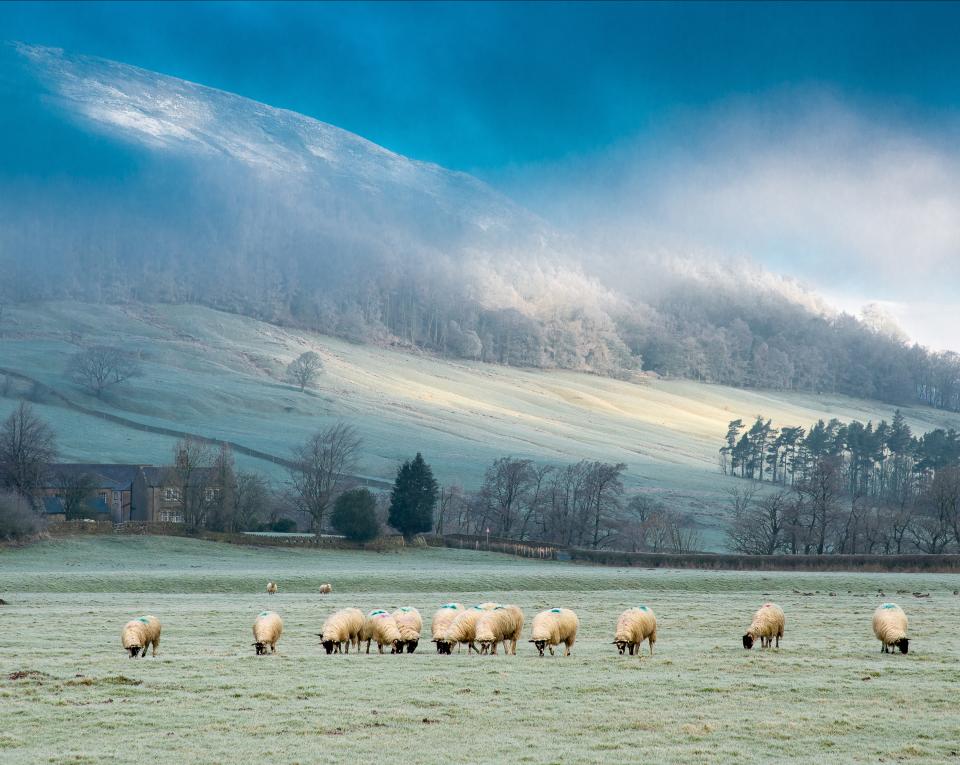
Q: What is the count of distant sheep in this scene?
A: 2